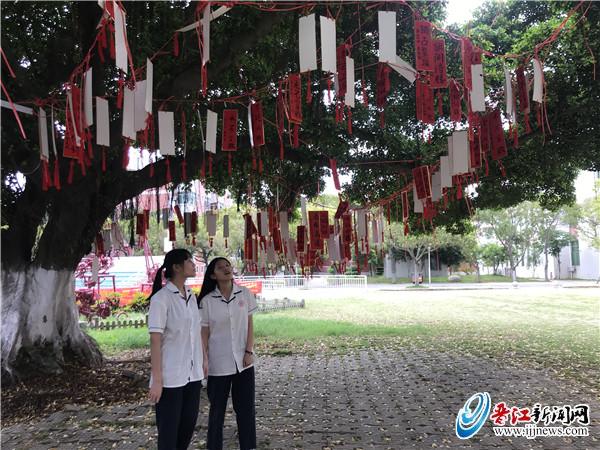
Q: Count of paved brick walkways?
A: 1